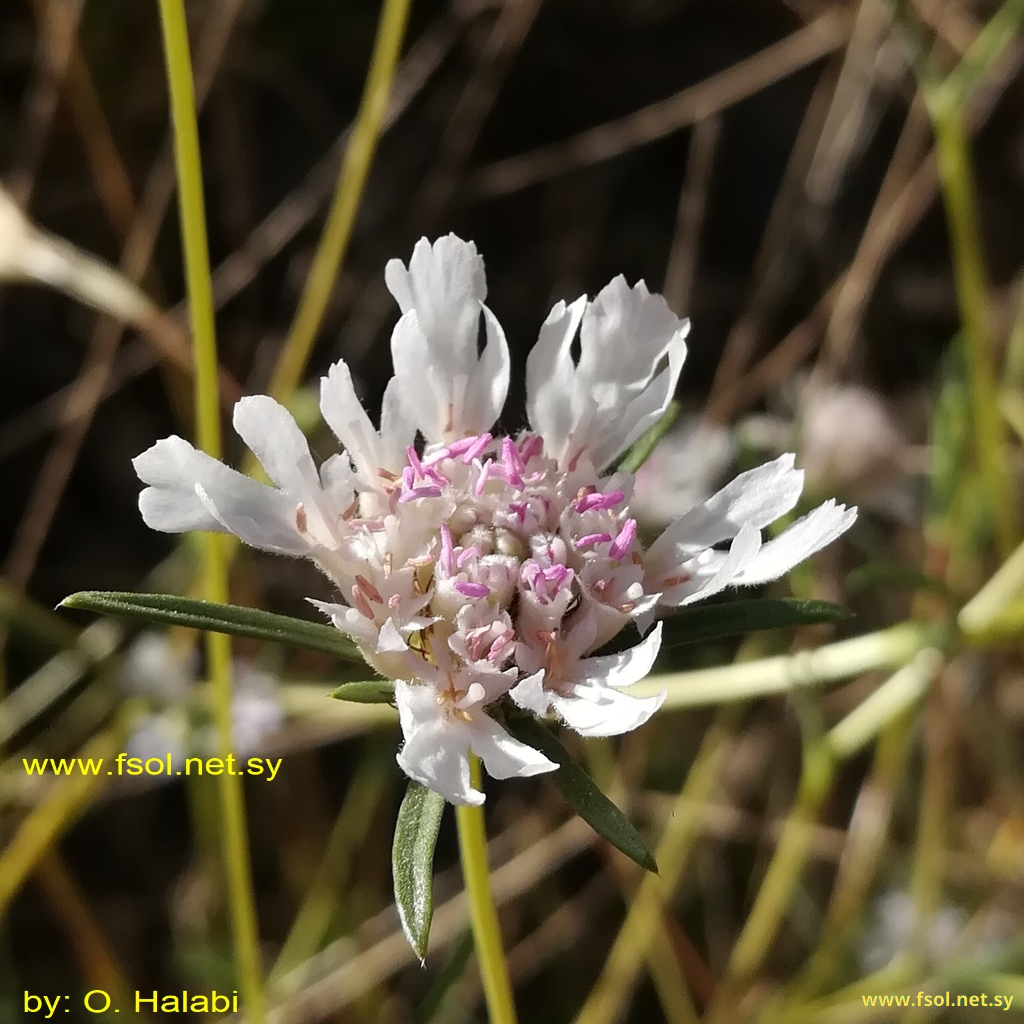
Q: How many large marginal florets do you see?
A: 7